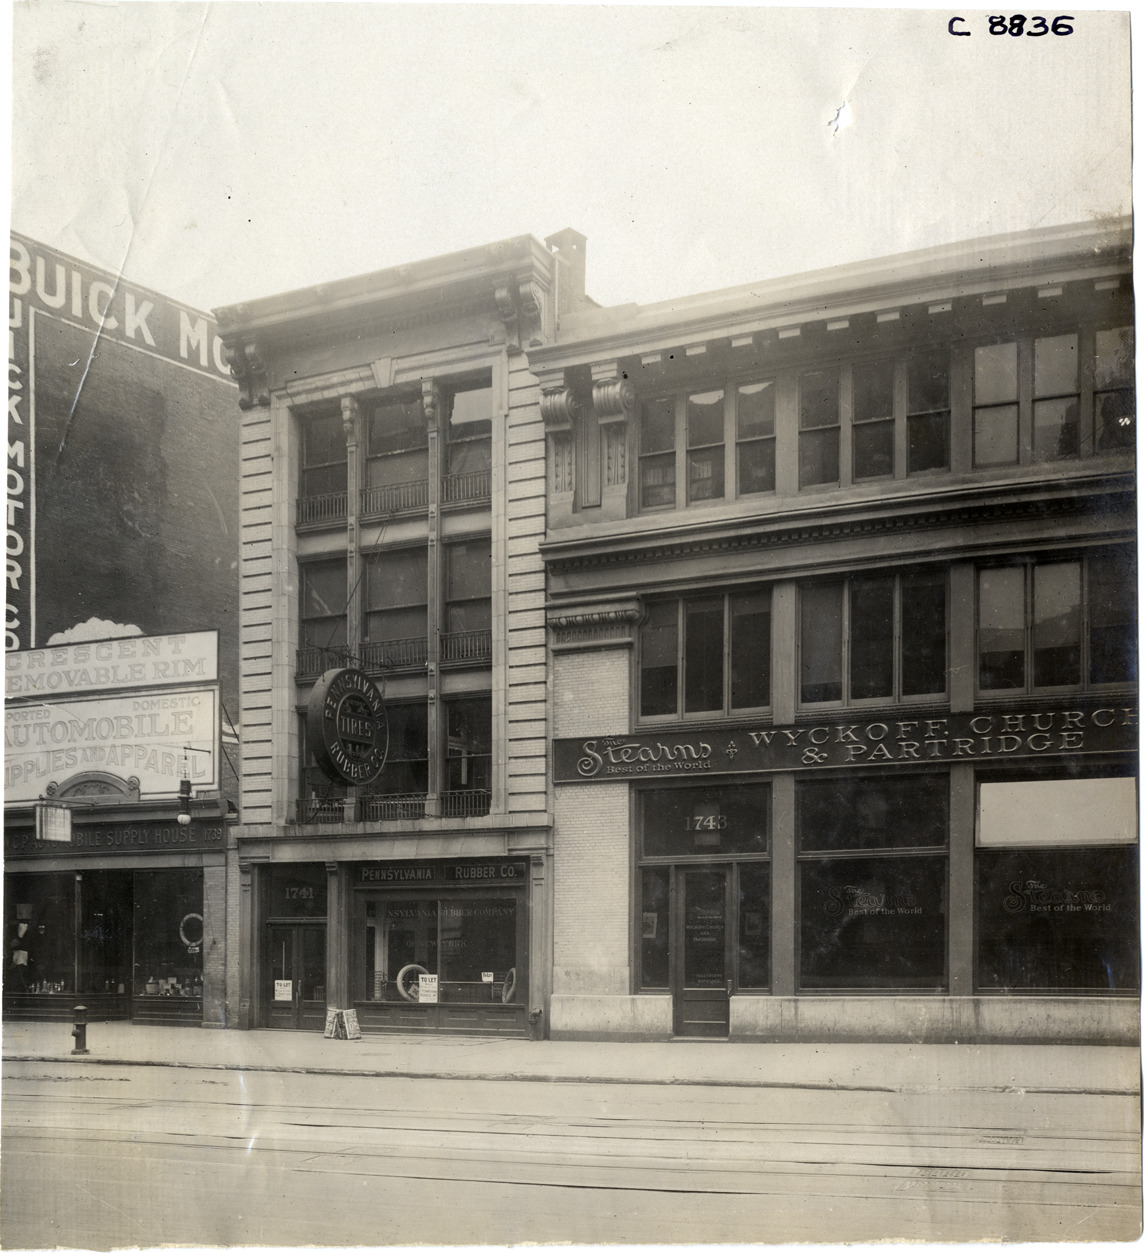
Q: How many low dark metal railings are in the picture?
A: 9